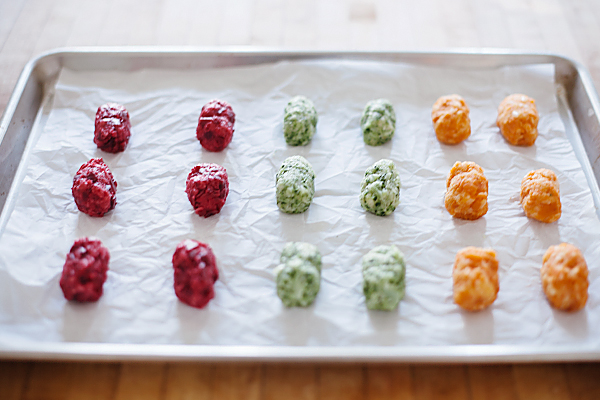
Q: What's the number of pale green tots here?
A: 6